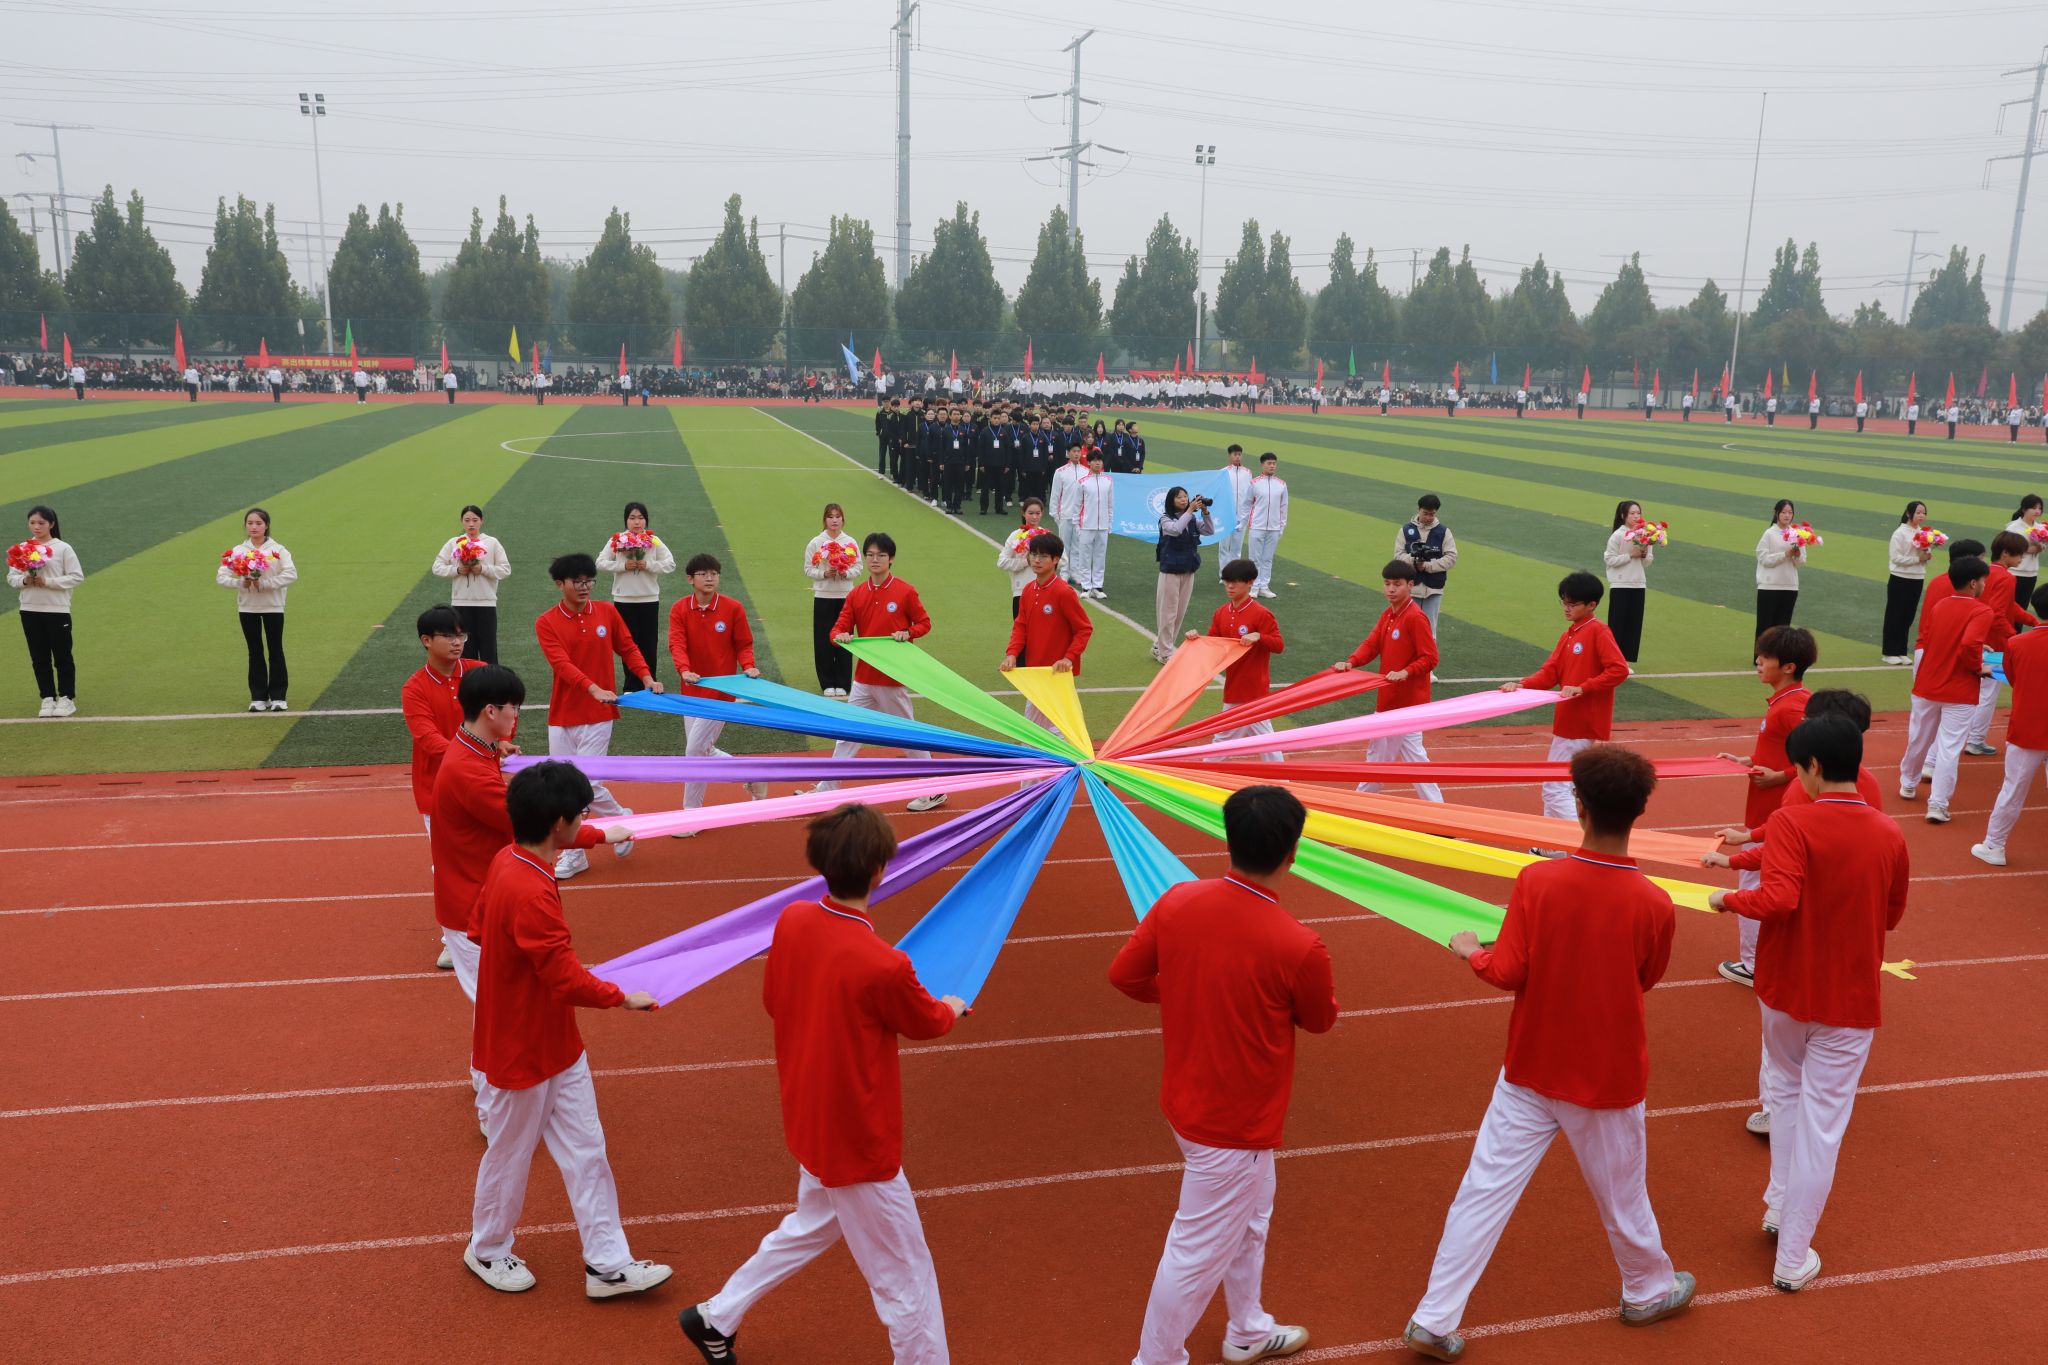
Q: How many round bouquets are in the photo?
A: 10